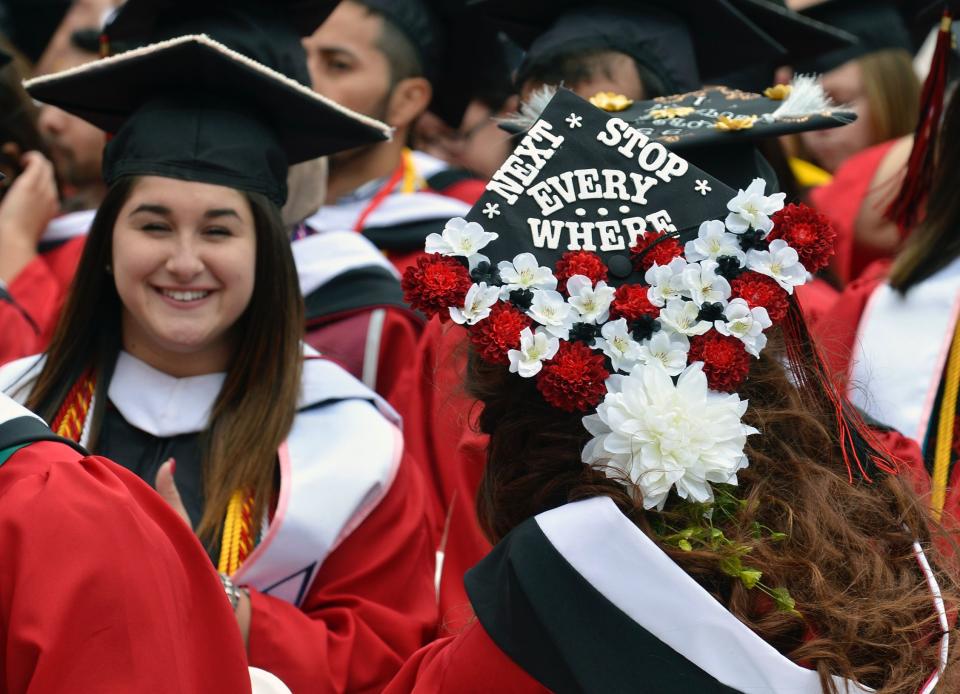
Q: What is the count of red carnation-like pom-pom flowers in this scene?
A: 9